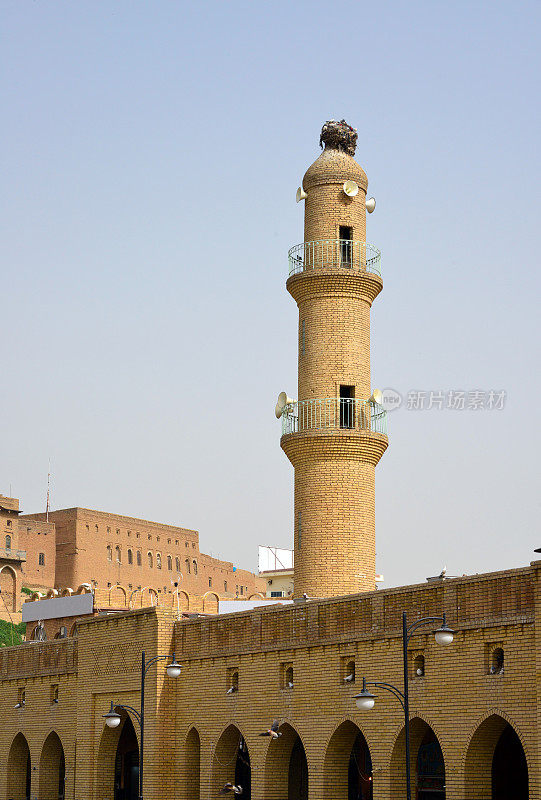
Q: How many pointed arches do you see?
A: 9